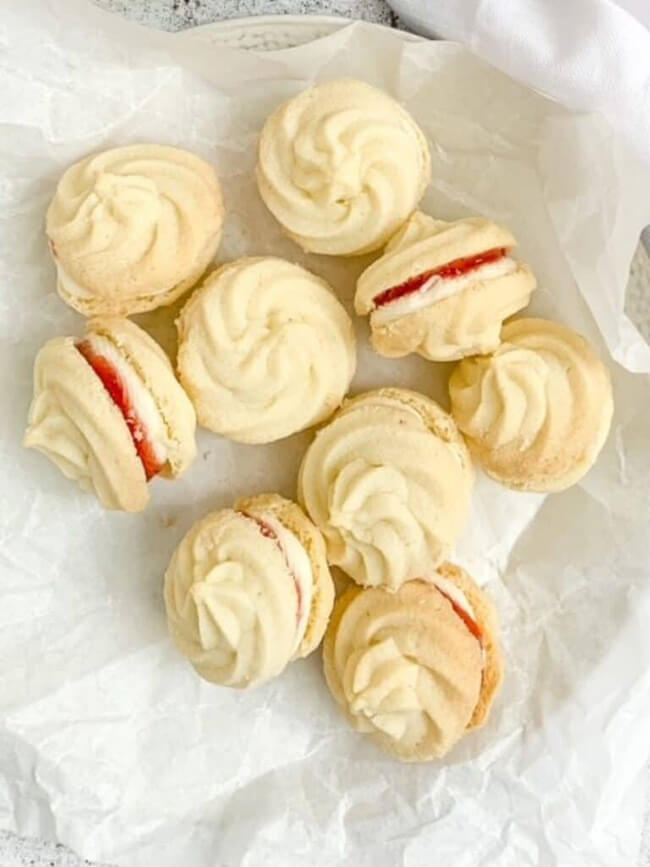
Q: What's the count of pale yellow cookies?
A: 9